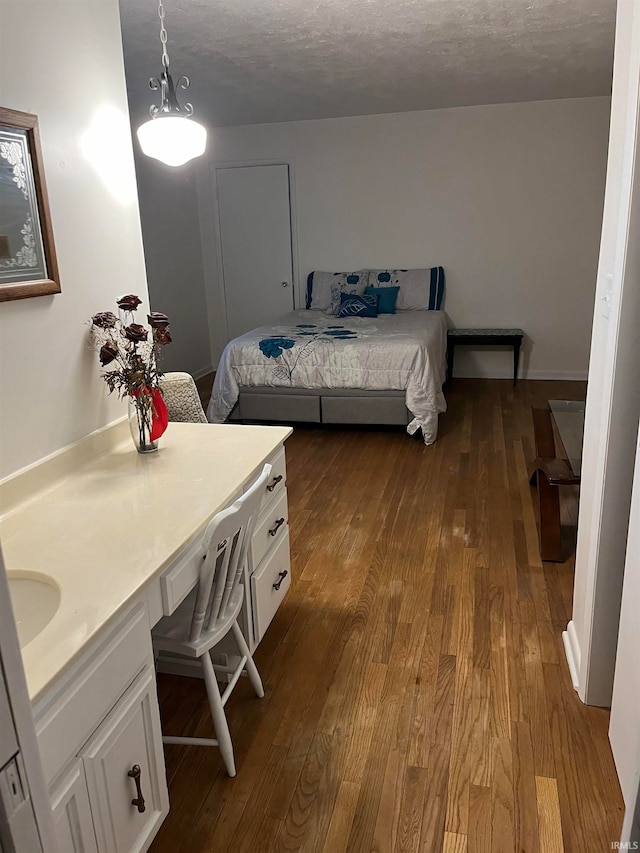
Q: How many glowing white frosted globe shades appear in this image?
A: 1